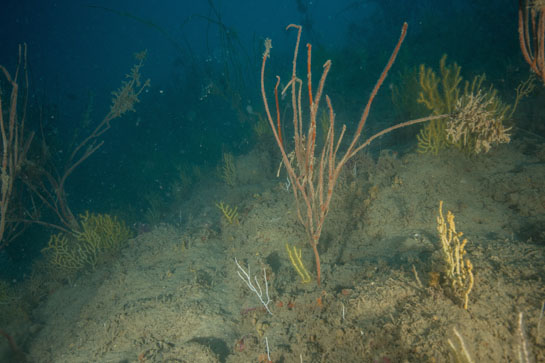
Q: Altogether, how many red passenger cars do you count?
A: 0